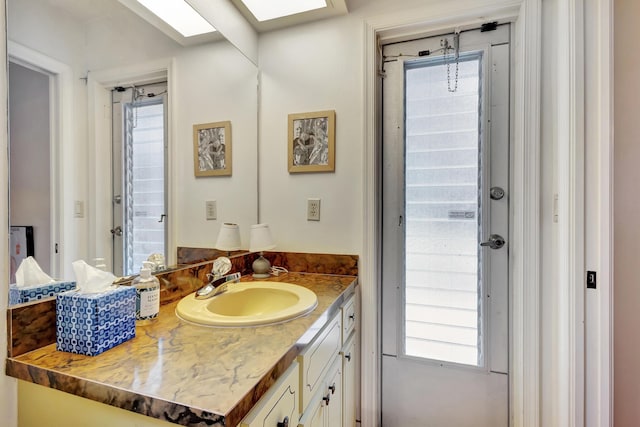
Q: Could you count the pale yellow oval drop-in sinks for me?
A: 1